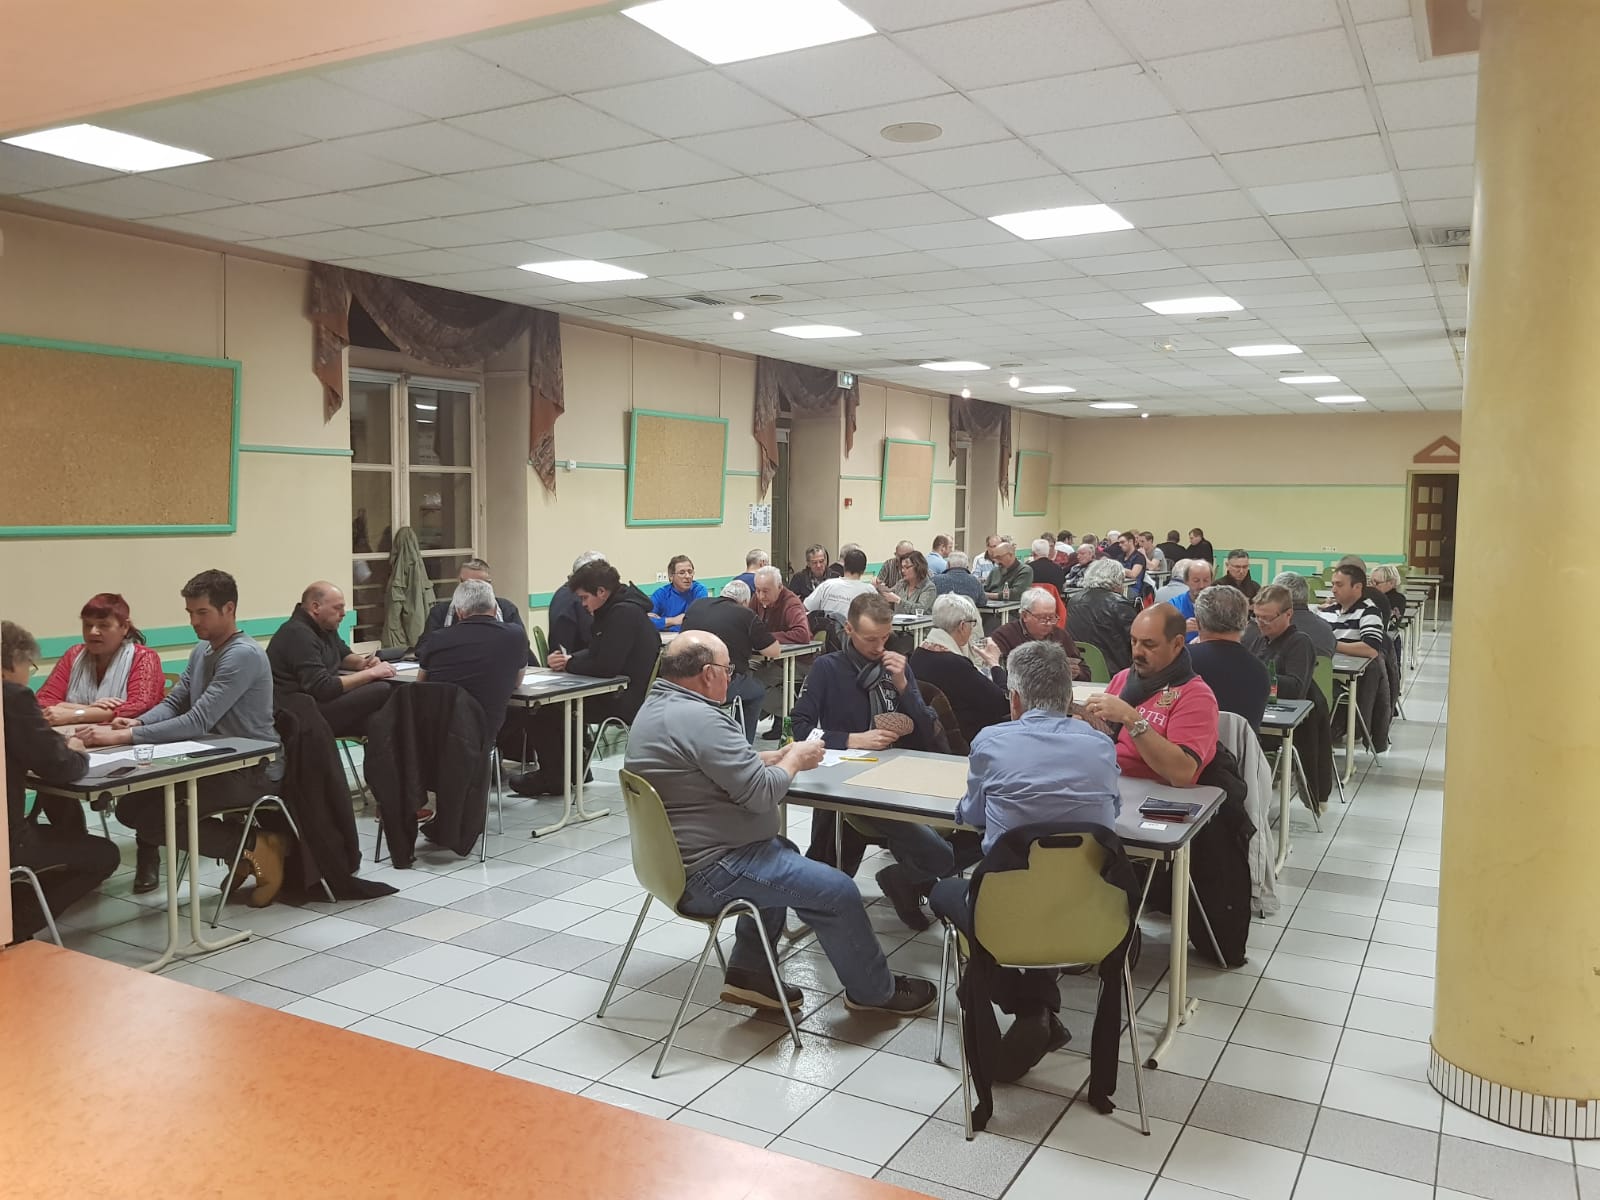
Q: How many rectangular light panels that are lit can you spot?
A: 12